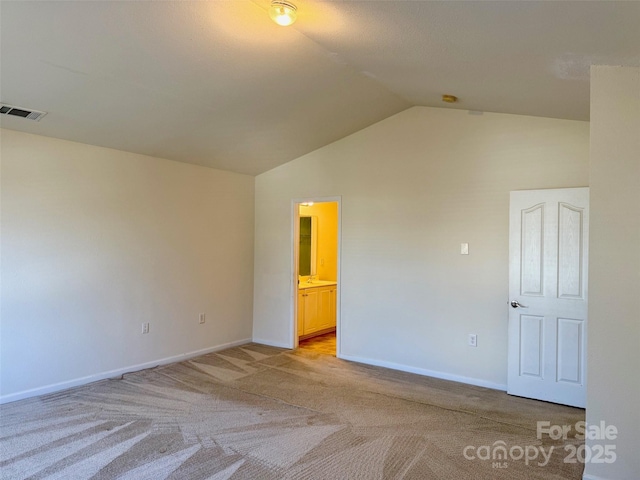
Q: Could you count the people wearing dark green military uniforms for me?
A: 0